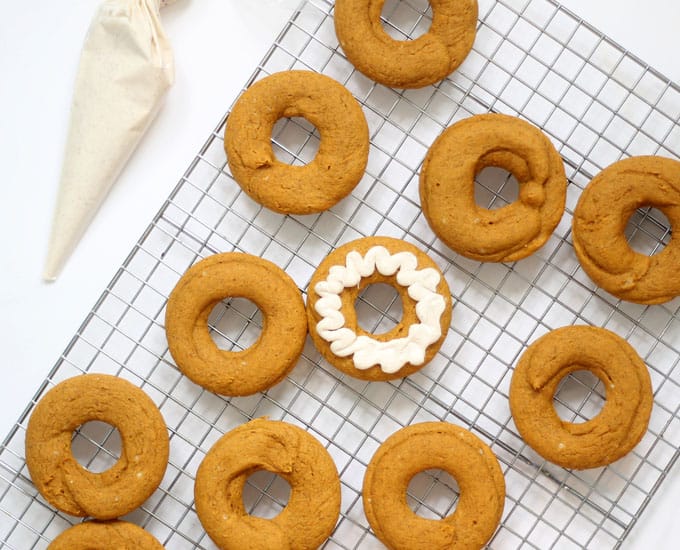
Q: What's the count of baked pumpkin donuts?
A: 11